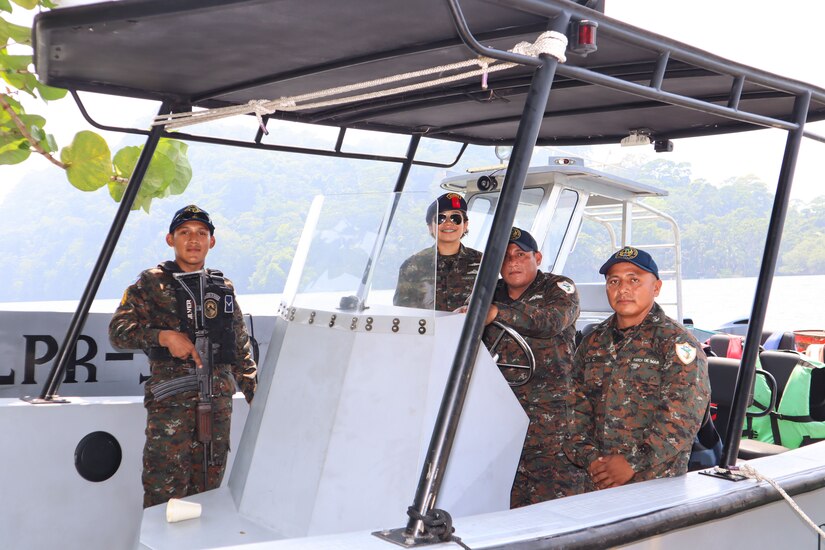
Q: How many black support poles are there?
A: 4